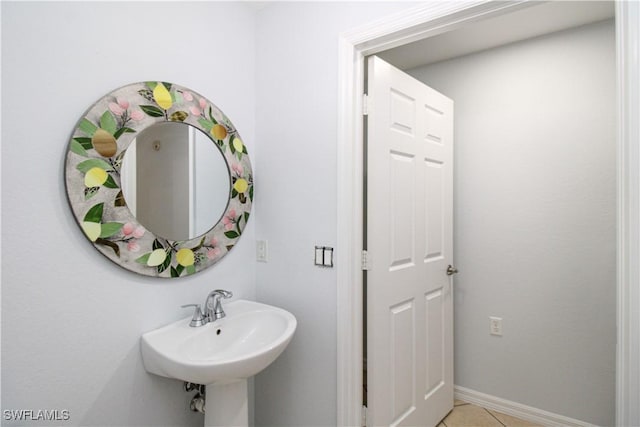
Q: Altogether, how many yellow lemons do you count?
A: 7